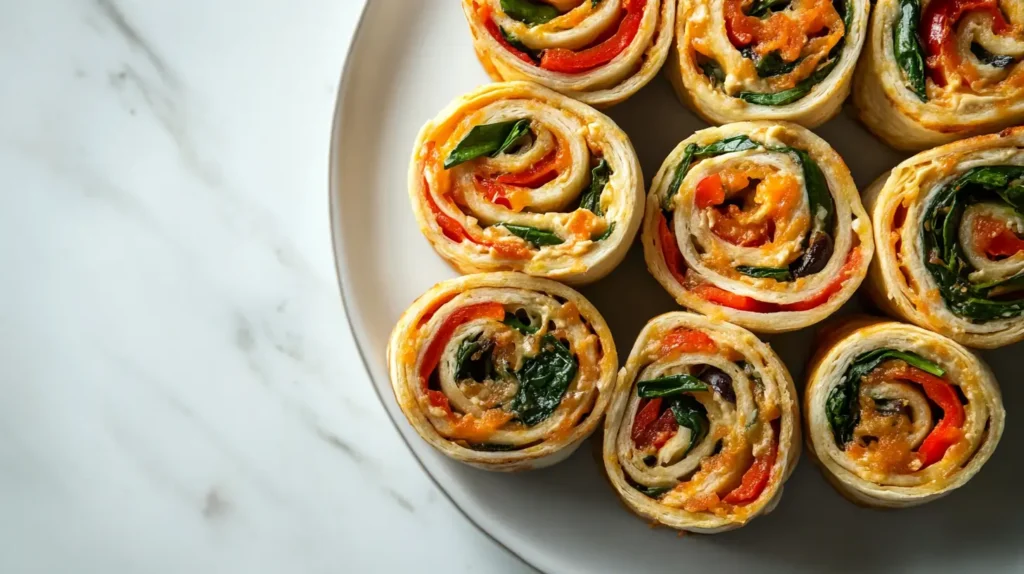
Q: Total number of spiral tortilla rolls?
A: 9